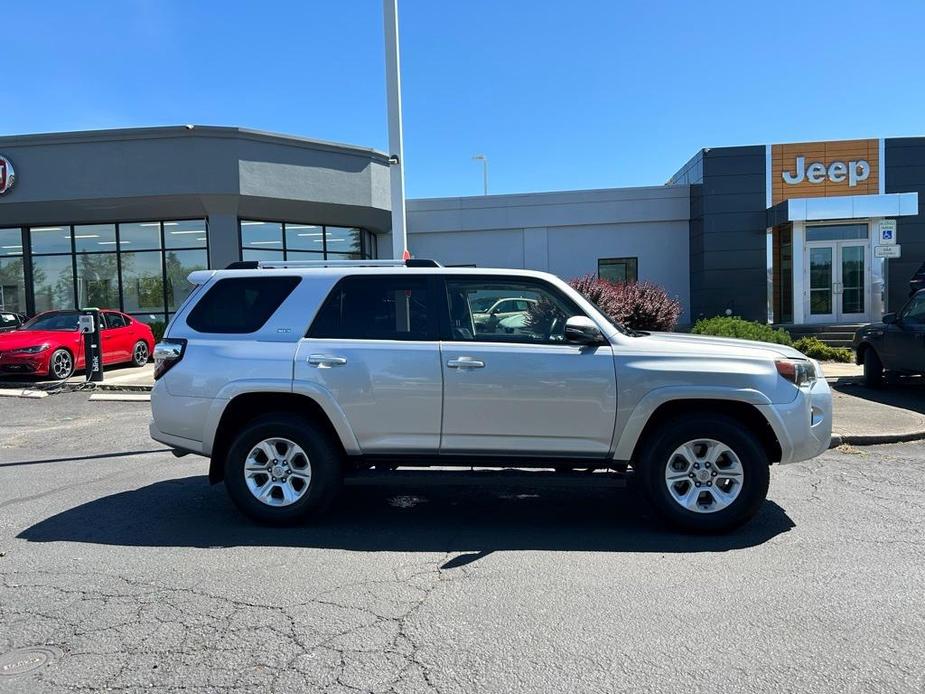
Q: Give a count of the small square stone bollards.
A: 0